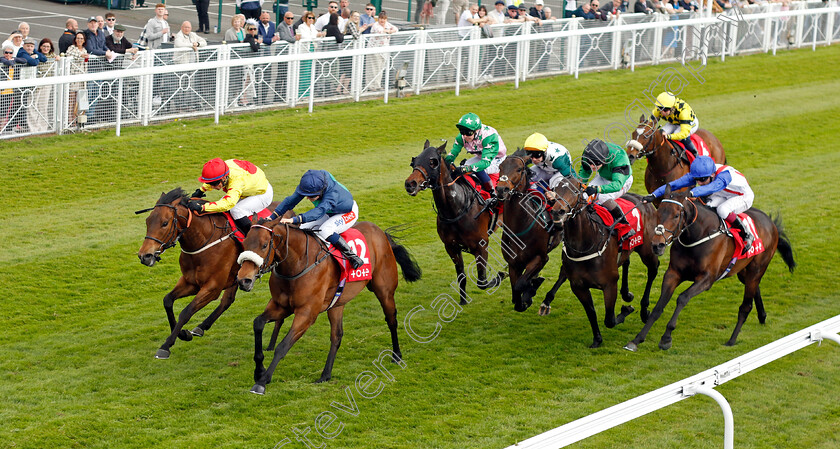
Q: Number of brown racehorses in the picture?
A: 7